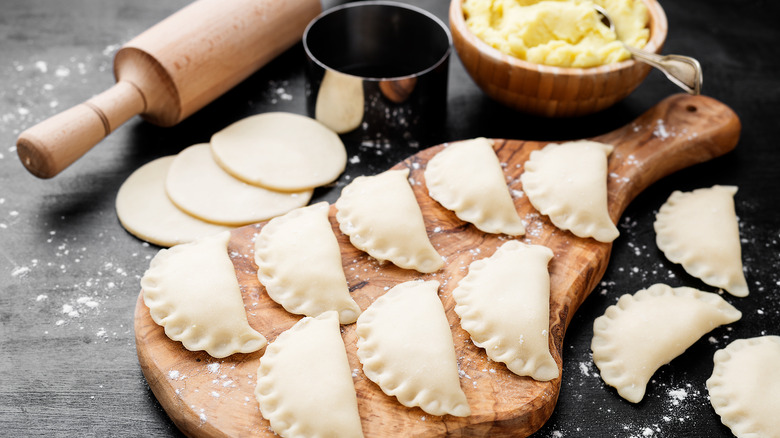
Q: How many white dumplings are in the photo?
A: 11